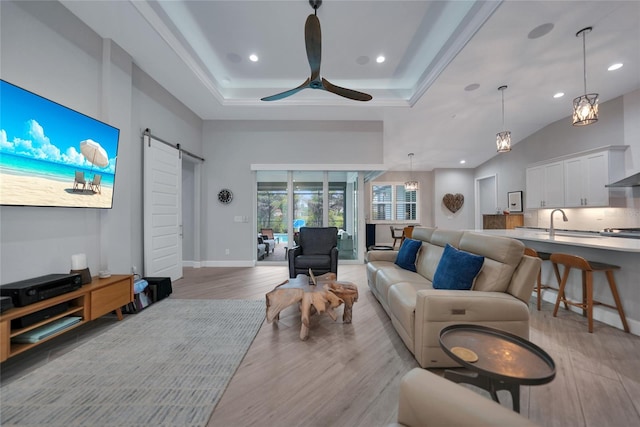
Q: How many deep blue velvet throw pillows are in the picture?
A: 2